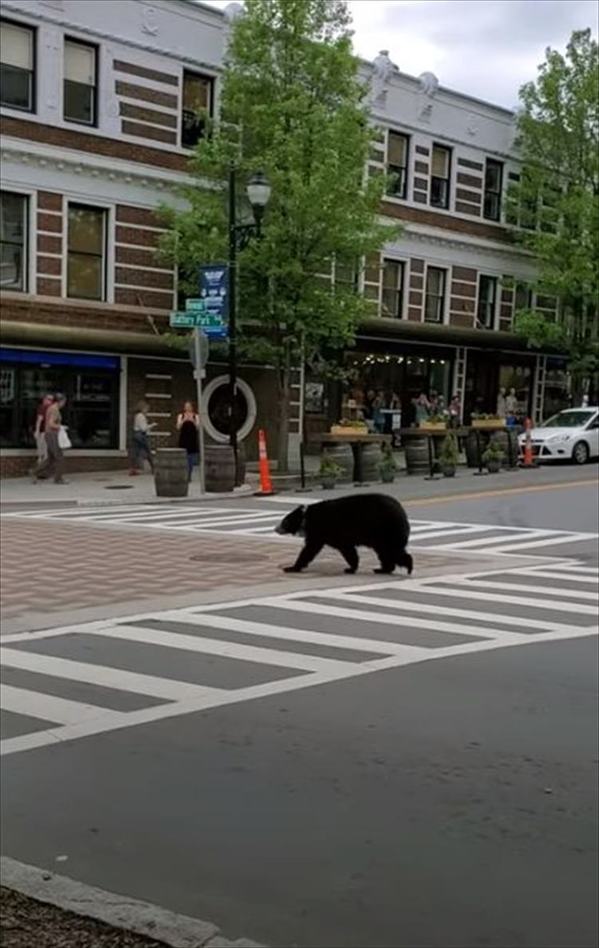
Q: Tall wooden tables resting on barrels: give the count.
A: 3